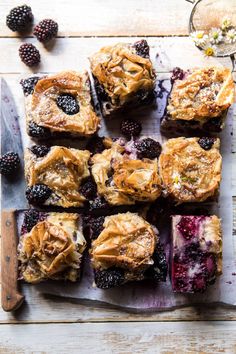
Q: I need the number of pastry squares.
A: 9